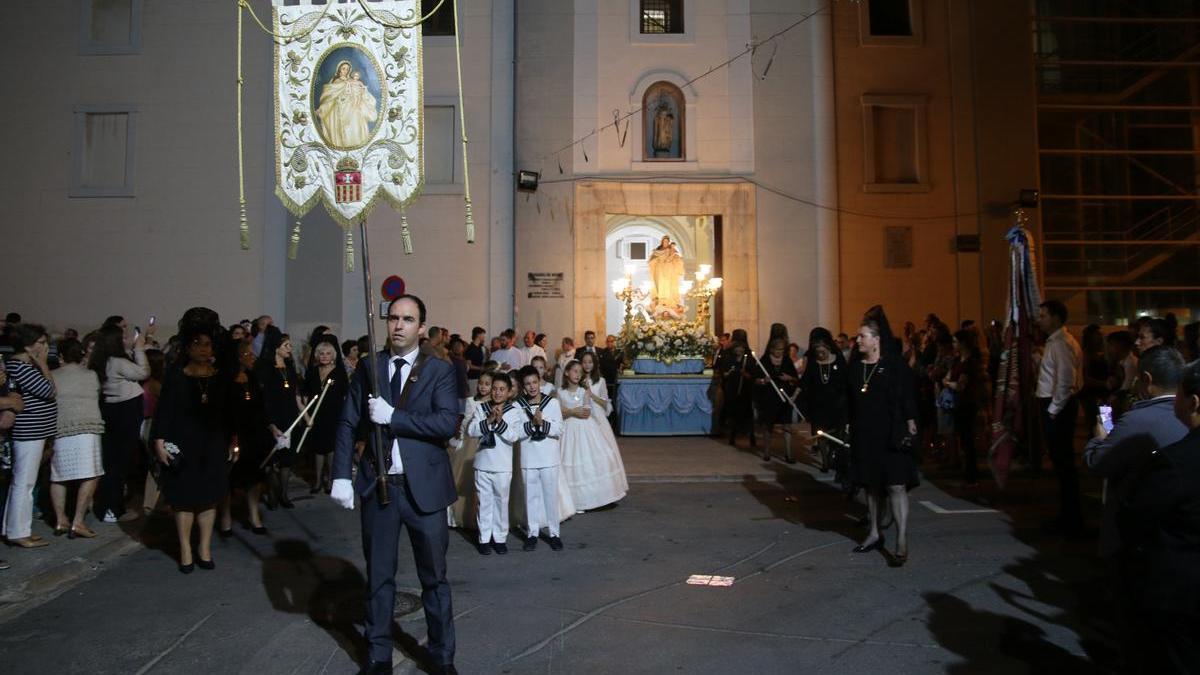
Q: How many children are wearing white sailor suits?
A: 2